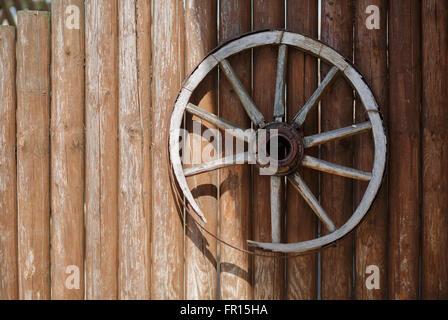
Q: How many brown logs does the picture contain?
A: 14